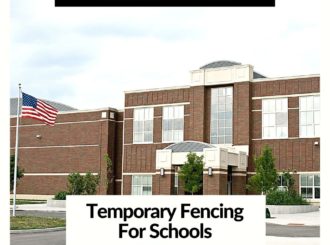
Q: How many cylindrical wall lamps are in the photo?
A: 2